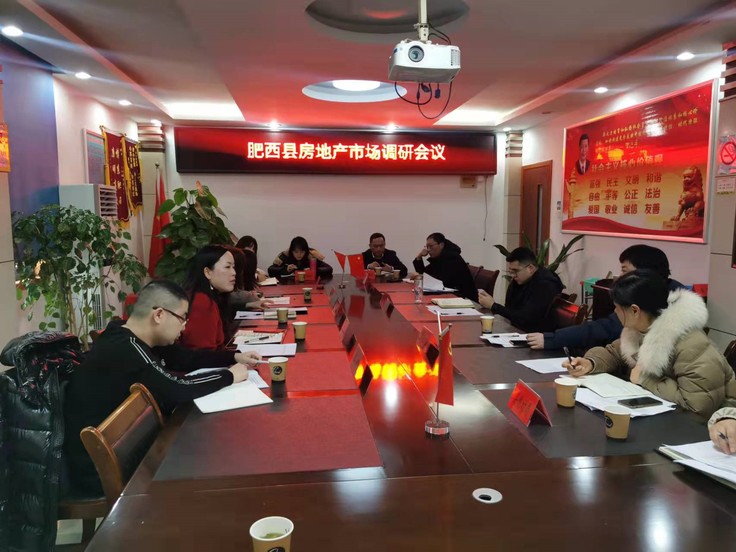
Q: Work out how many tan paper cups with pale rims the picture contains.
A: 11